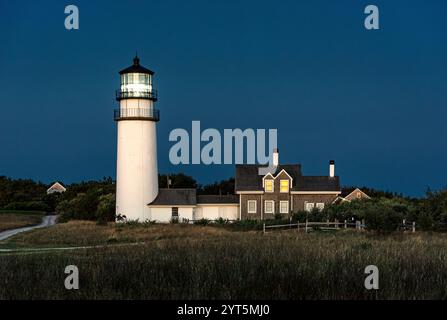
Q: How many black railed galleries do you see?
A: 2